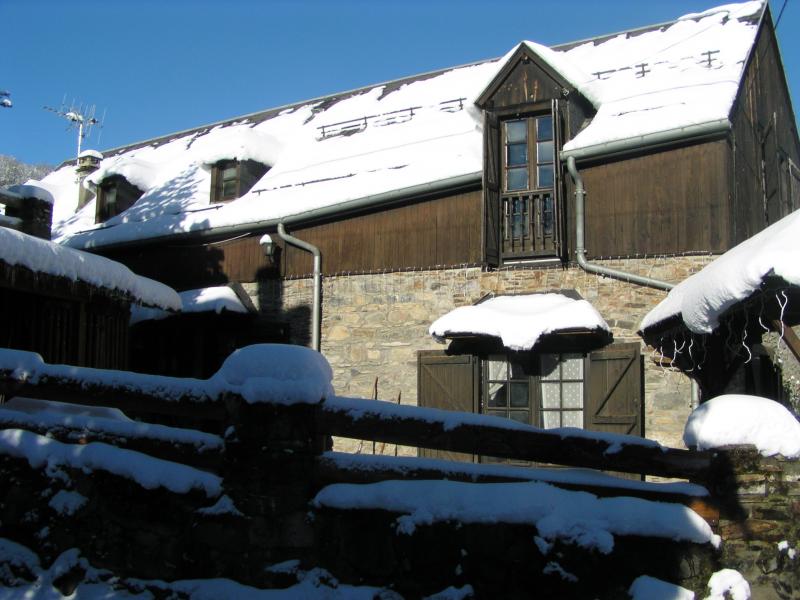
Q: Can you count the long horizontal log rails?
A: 4